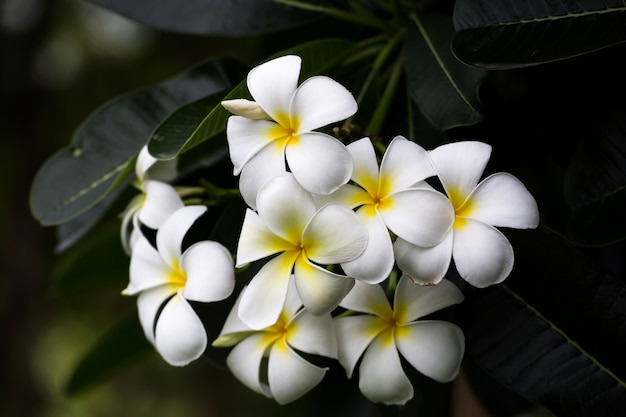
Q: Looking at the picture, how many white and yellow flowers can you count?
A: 8